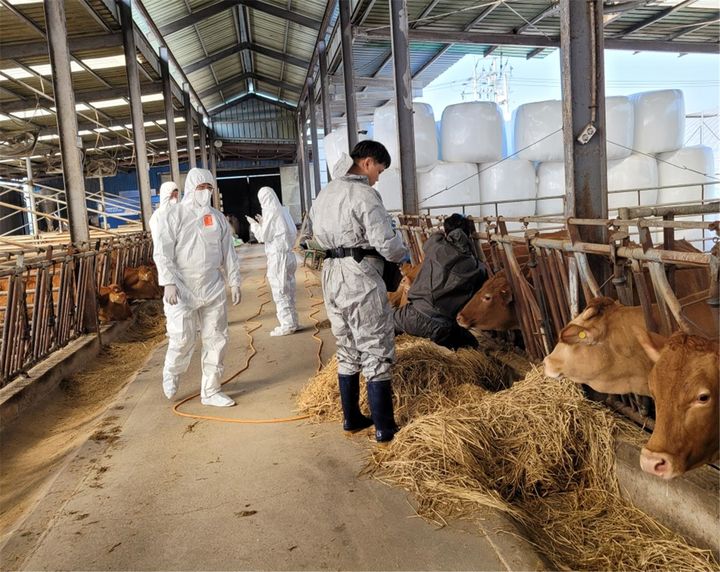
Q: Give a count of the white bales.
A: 12